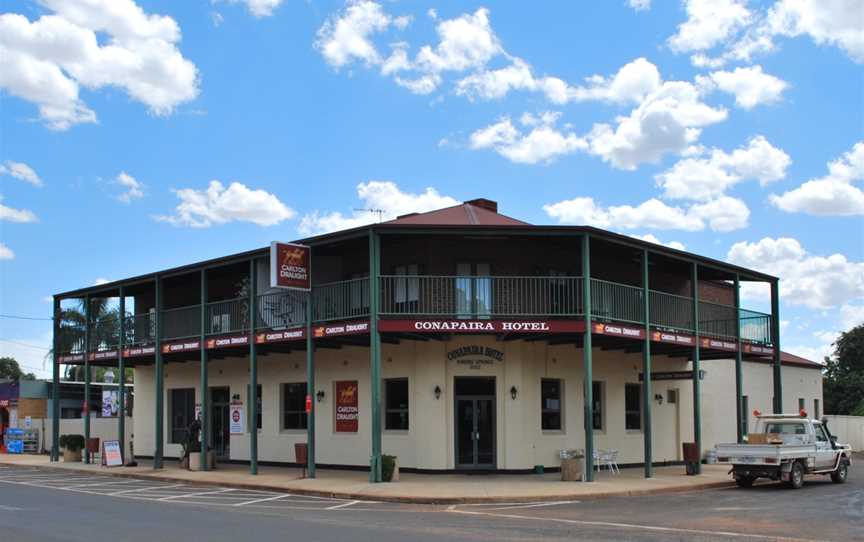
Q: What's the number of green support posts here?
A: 13